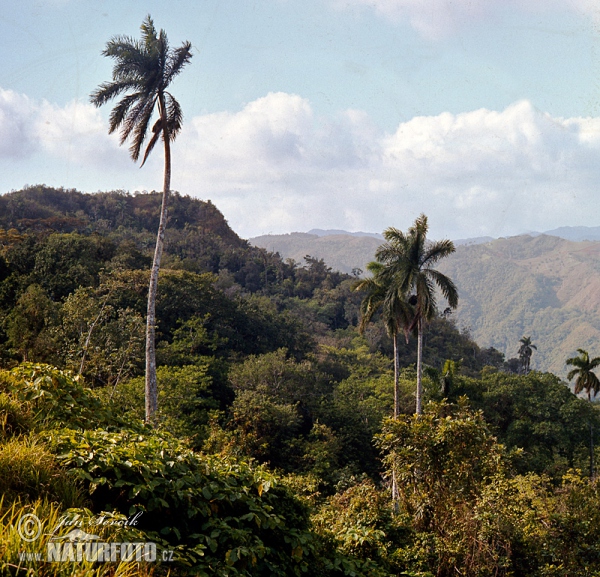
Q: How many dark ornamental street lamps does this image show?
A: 0